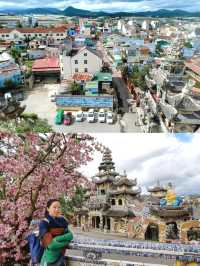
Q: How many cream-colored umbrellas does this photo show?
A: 0